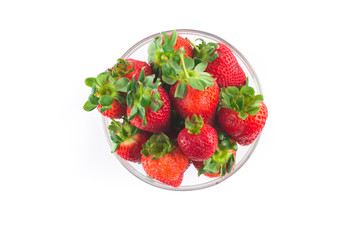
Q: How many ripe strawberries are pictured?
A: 11